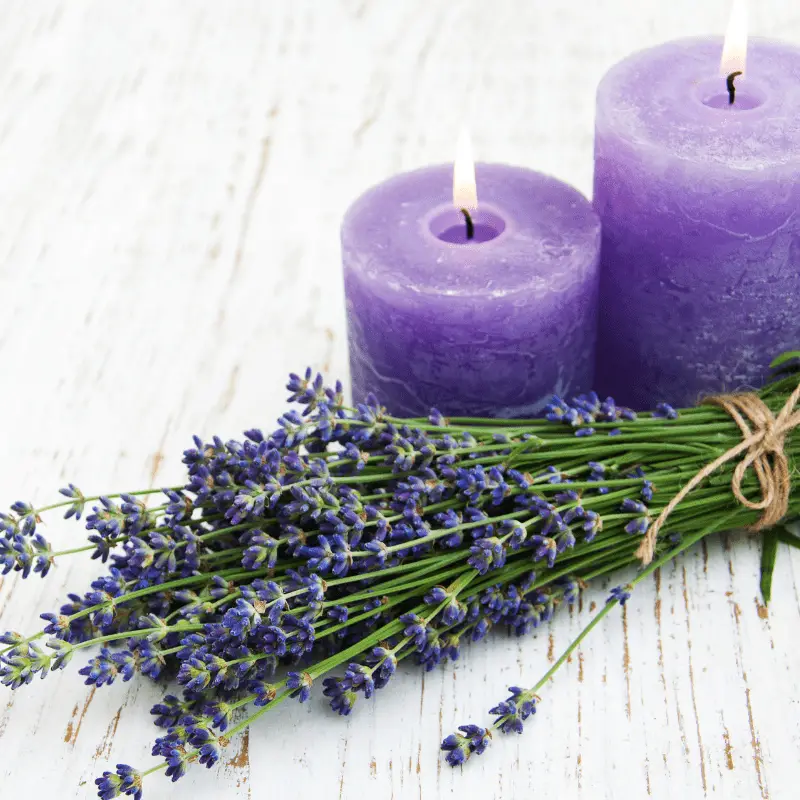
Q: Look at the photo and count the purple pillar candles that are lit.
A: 2